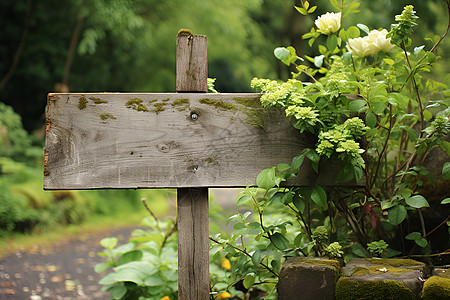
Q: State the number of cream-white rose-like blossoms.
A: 3